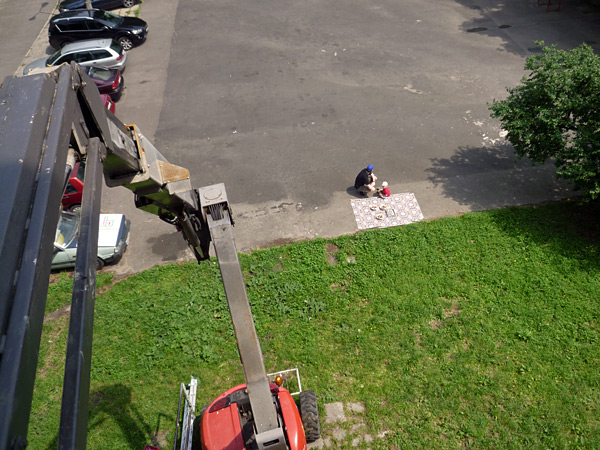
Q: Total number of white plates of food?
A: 3